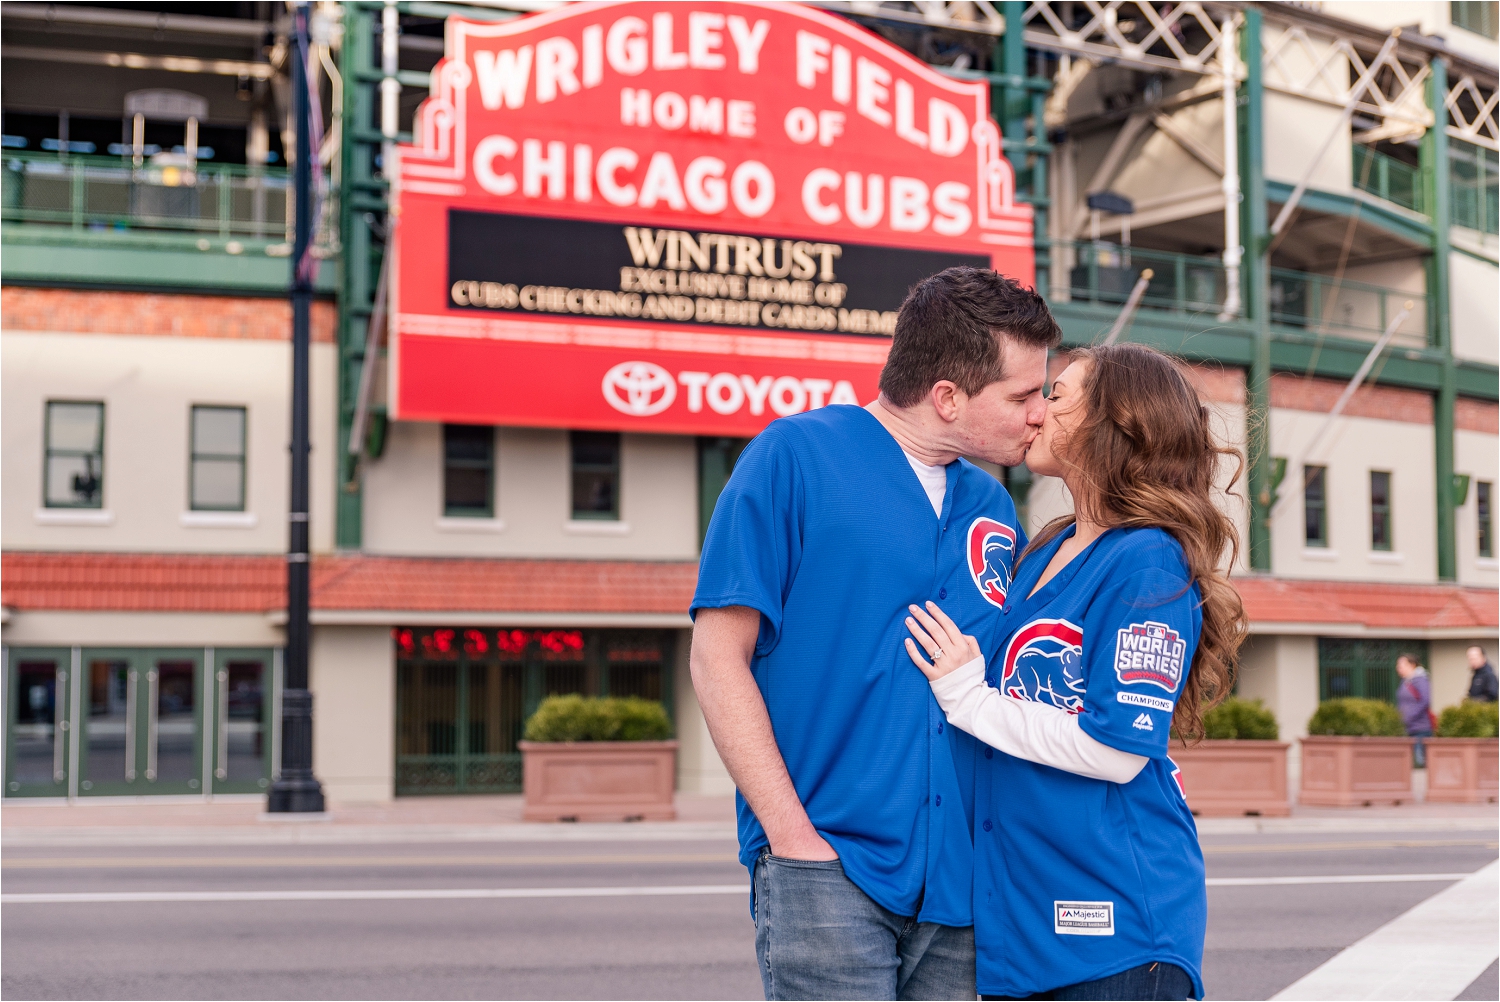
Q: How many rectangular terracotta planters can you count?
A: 4